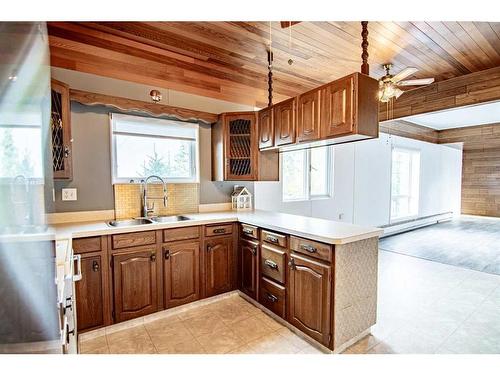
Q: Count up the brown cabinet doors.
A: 12